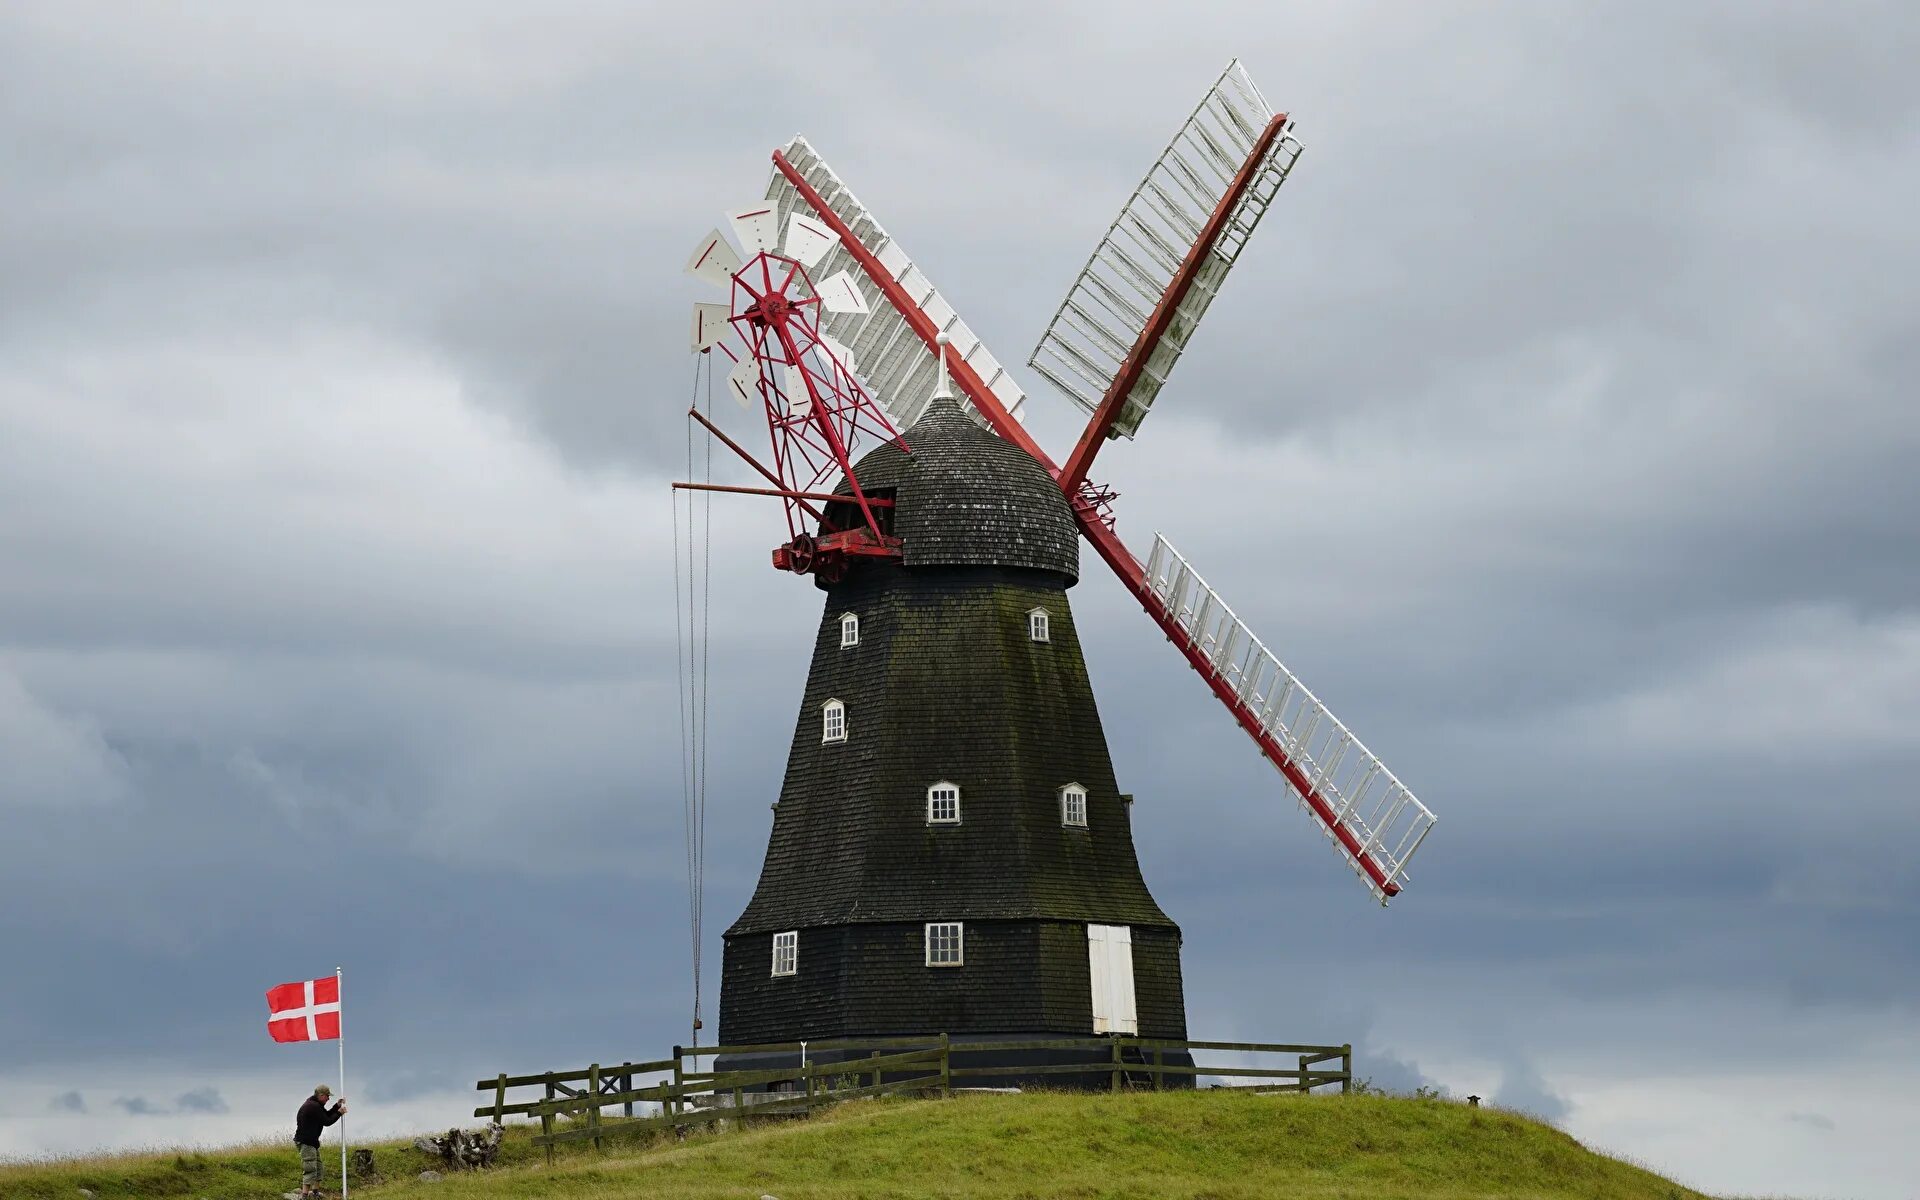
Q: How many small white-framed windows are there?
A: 7